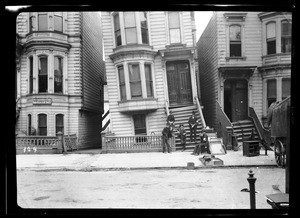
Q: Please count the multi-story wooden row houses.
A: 3